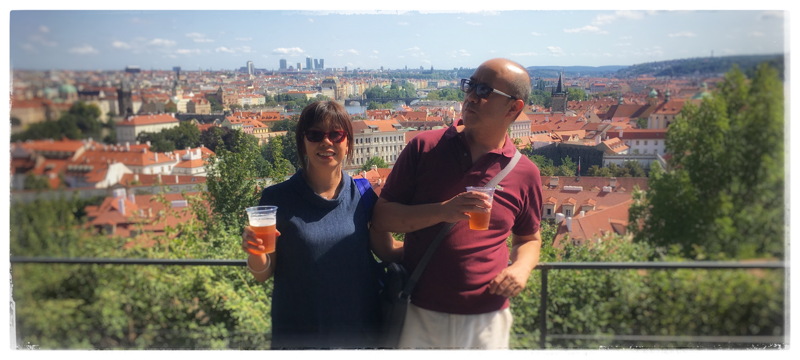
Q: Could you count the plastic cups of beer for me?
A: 2